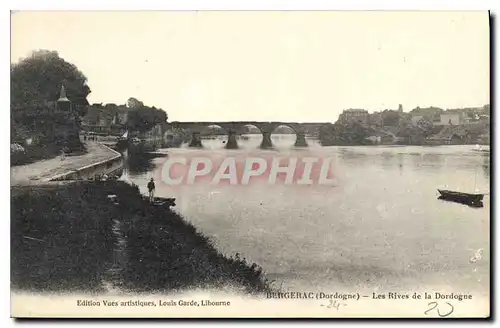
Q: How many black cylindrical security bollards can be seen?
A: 0